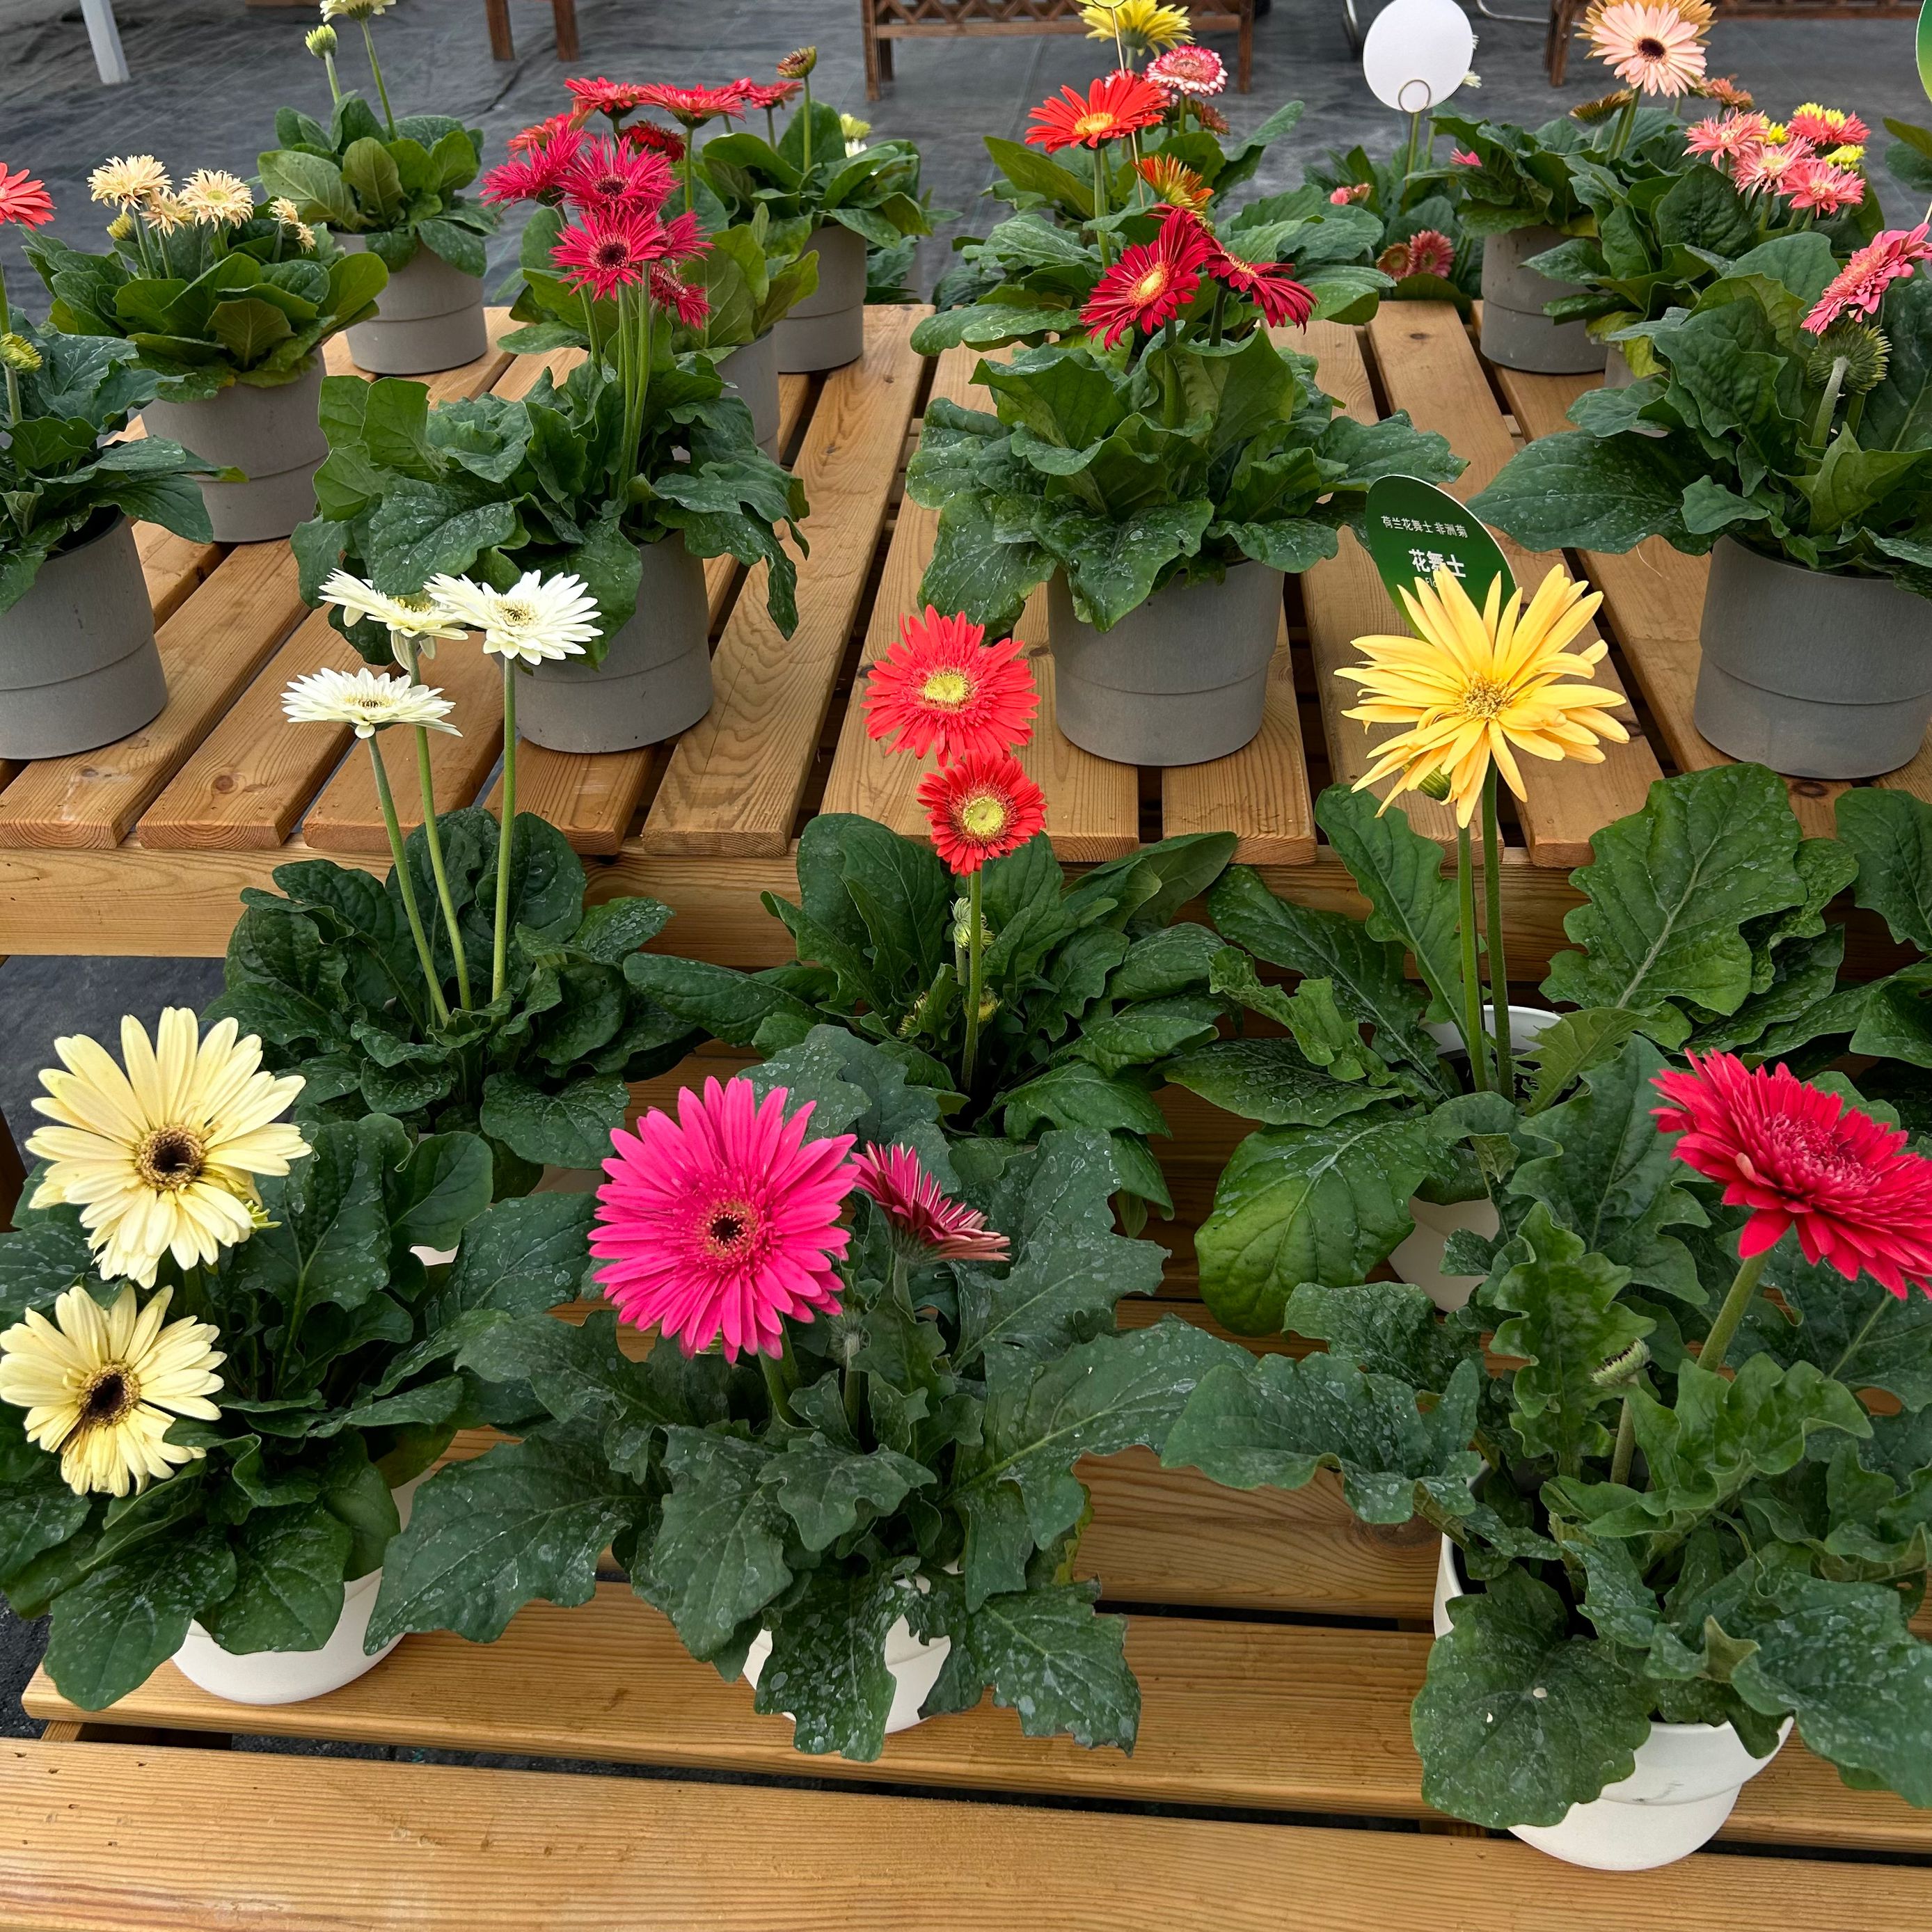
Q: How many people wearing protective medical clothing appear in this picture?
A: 0